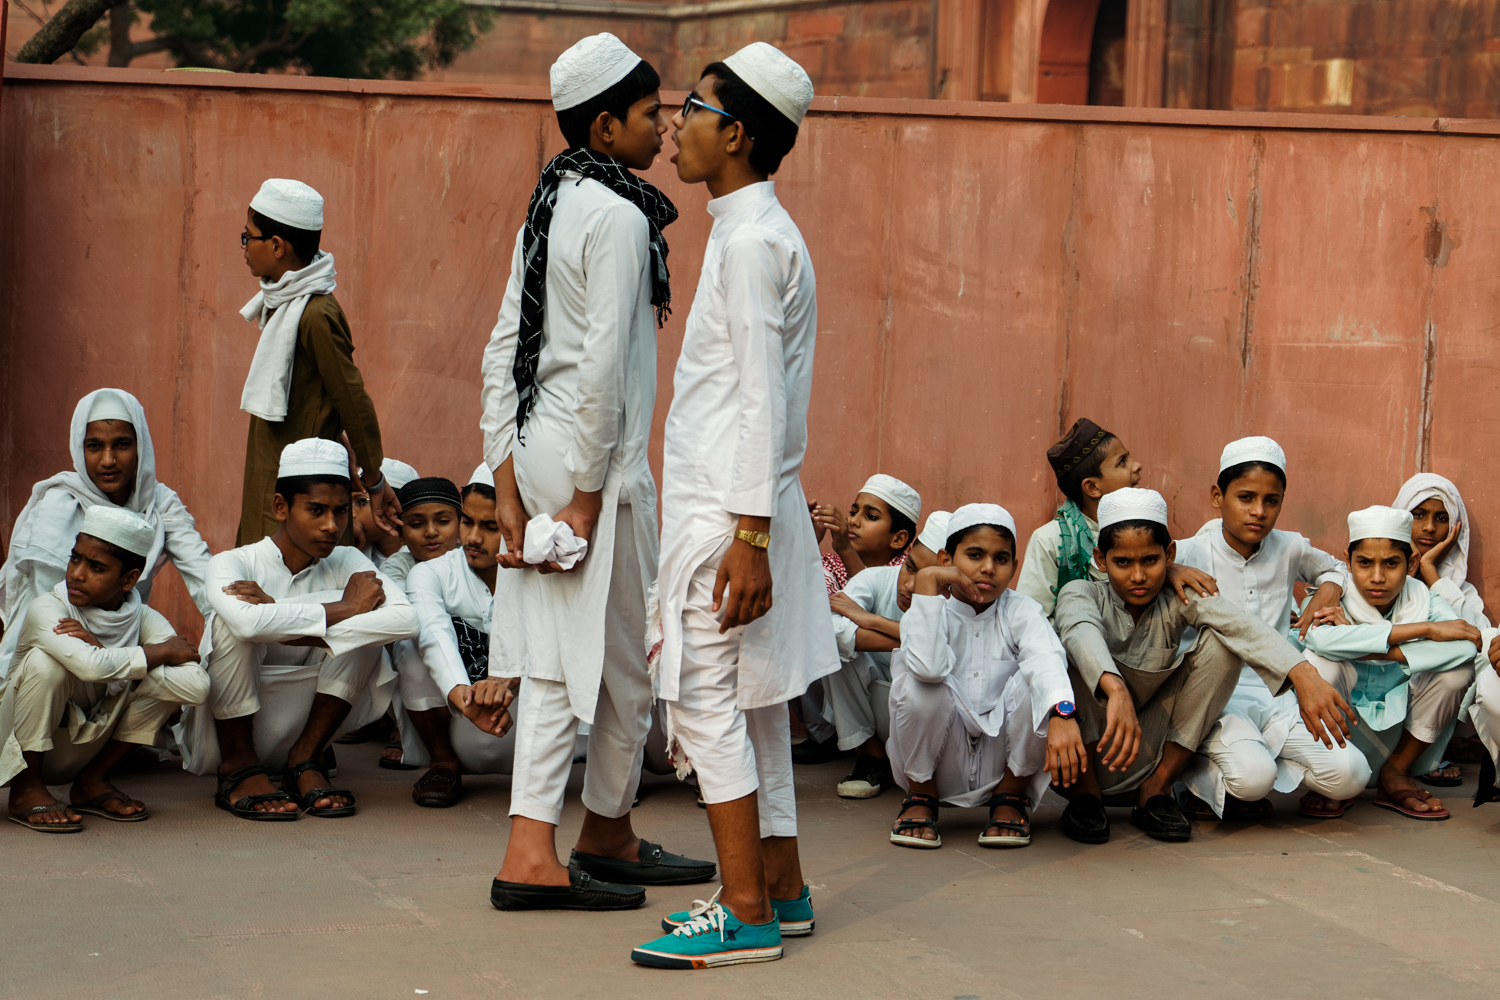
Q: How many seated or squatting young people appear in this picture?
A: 14